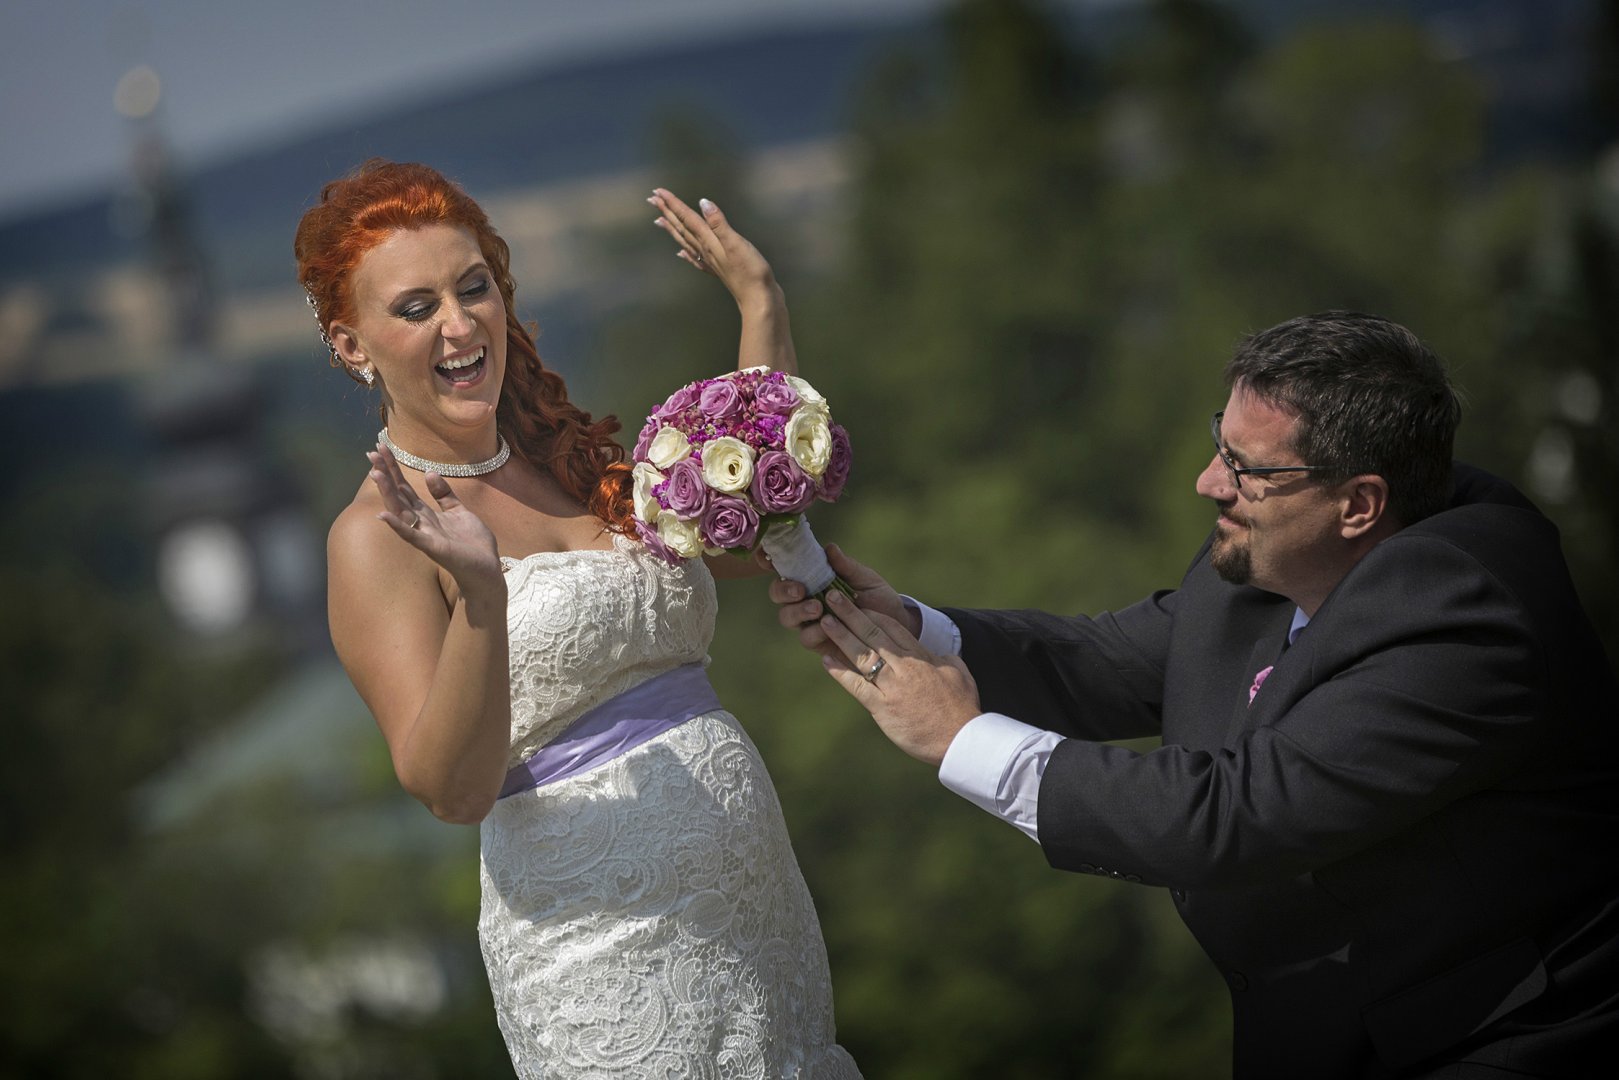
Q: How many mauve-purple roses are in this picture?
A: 9